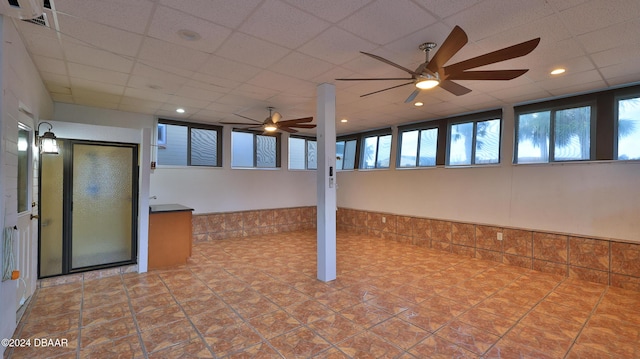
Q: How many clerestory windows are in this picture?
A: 9